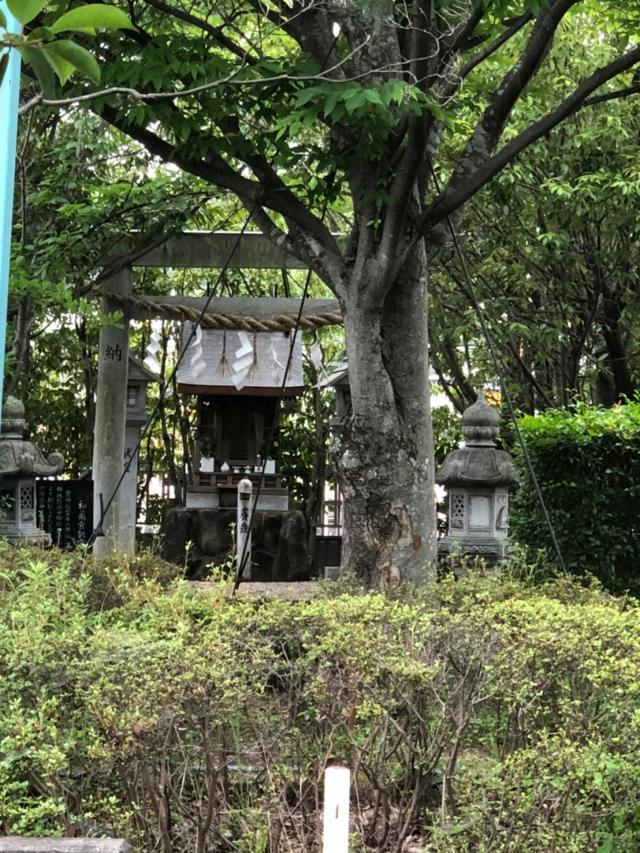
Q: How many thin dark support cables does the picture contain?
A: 3